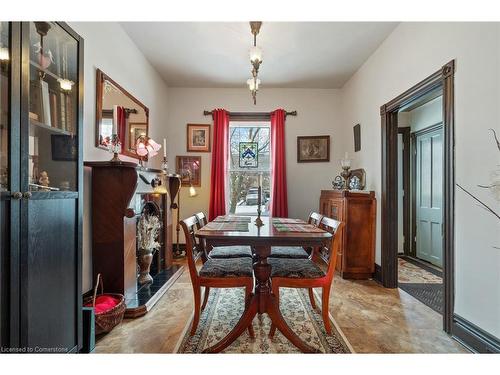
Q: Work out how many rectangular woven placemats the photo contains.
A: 4